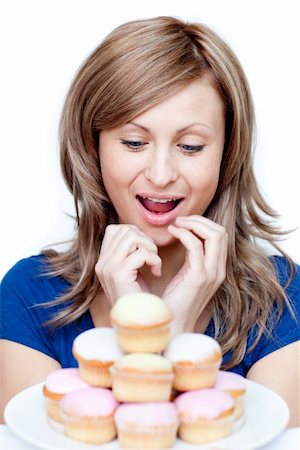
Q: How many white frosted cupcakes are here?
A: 2